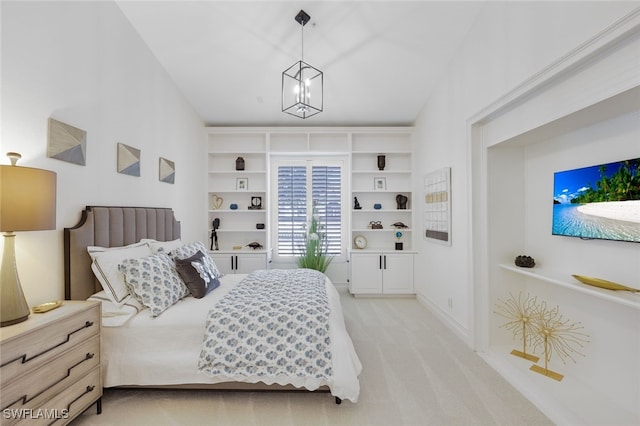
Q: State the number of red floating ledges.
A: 0